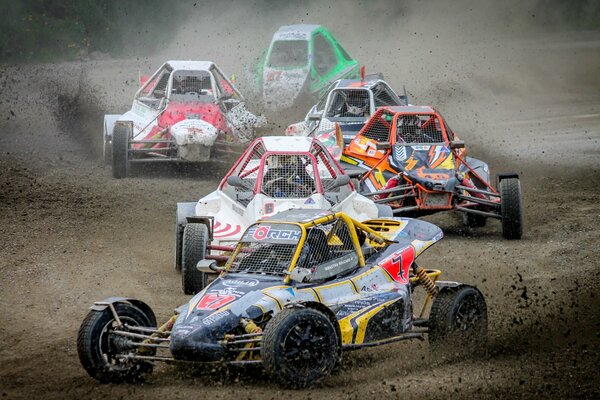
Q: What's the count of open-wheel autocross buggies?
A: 6